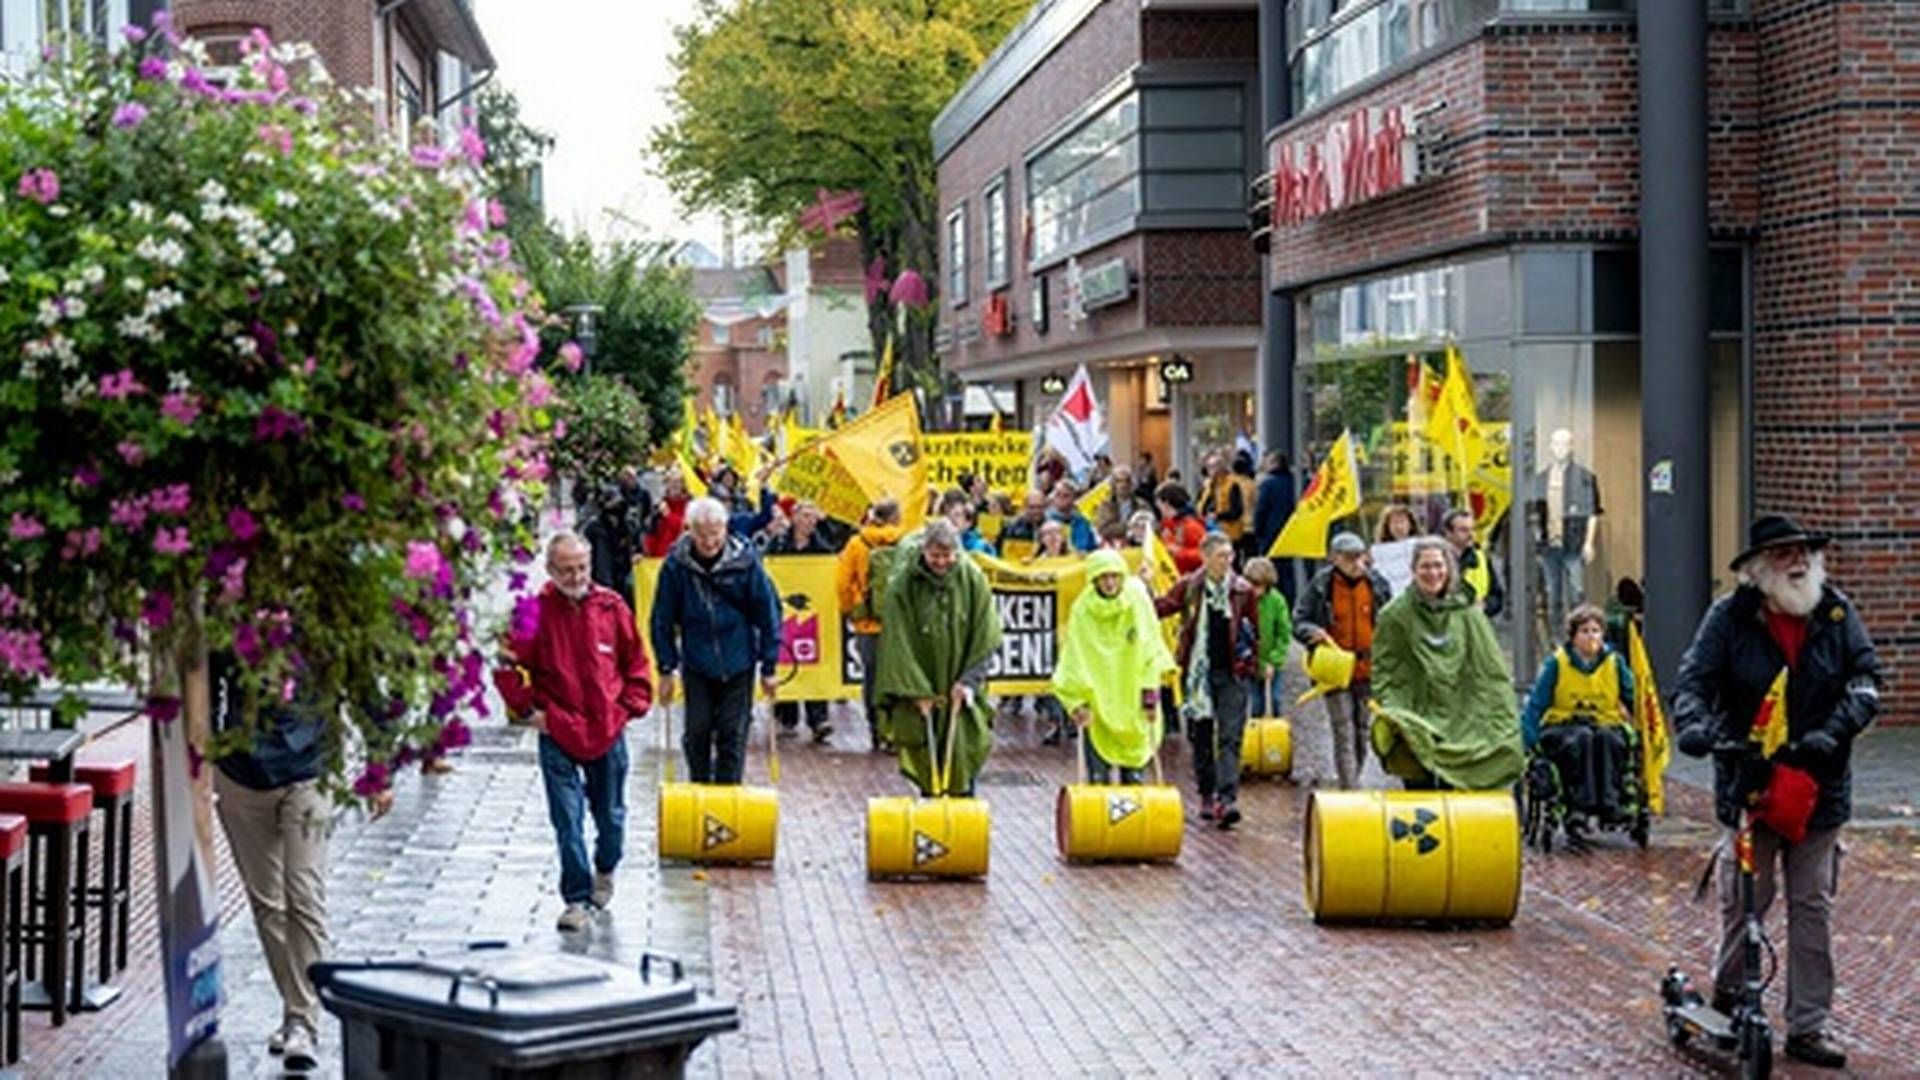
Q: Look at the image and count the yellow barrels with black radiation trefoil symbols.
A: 4